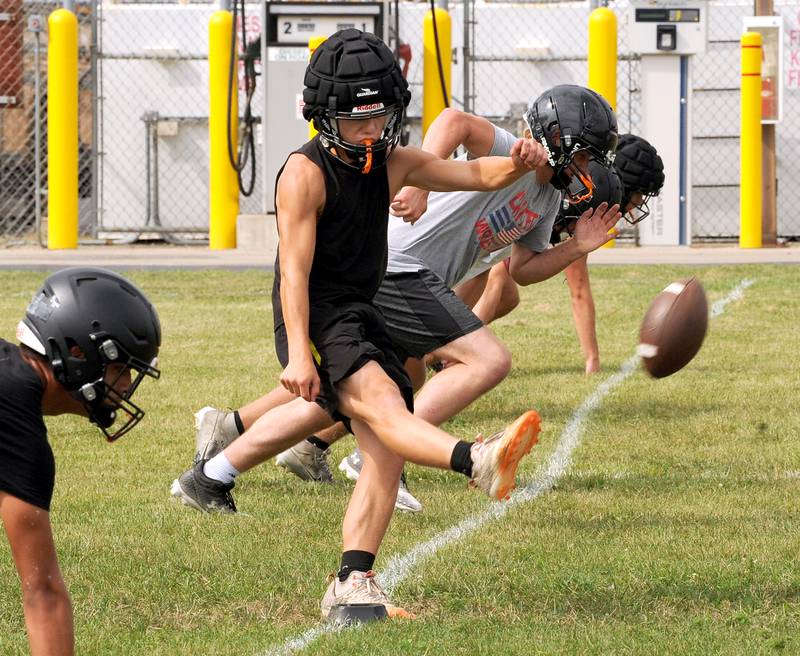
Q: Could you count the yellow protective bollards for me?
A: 6